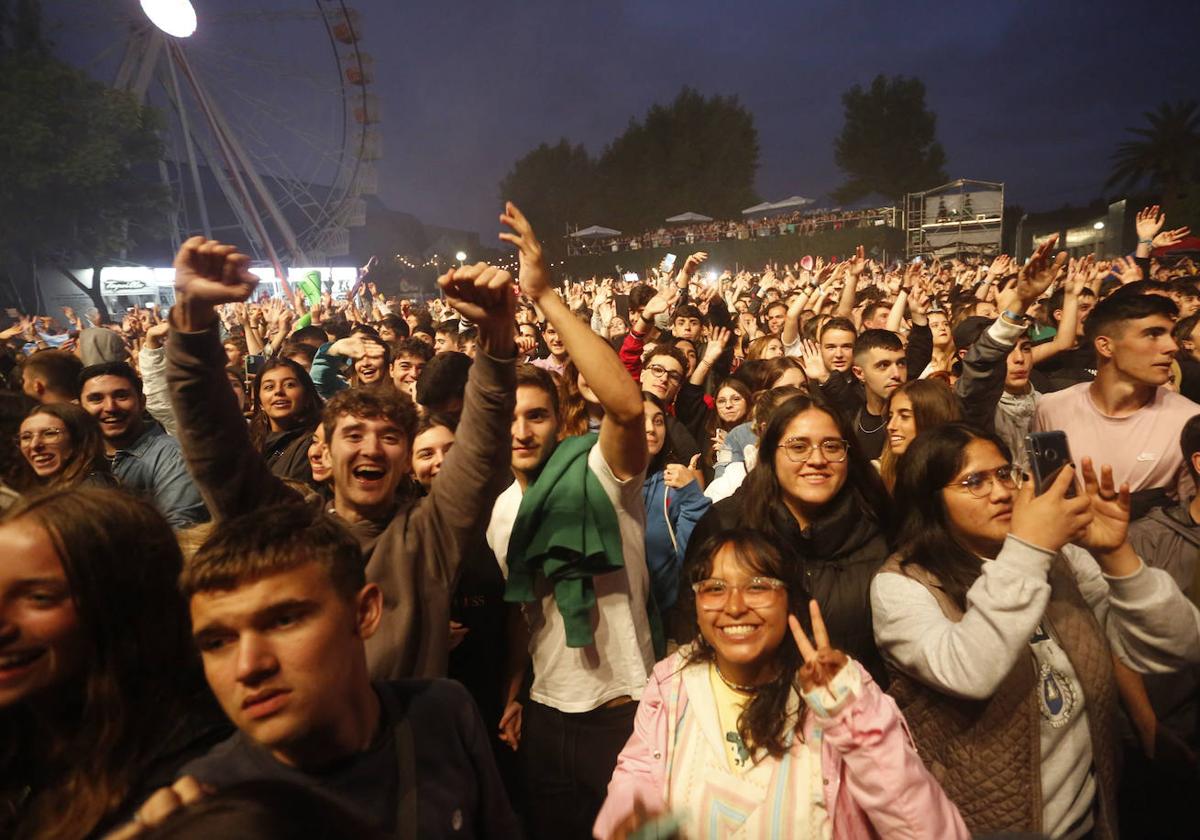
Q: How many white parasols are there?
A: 4